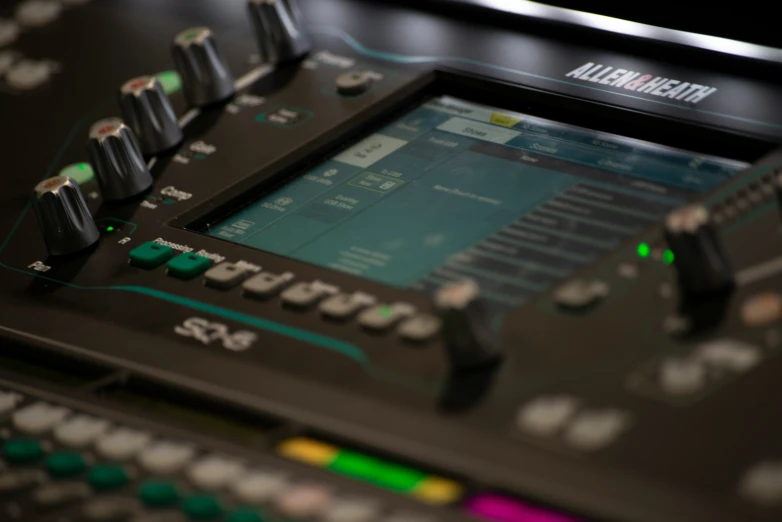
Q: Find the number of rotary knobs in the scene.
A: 7